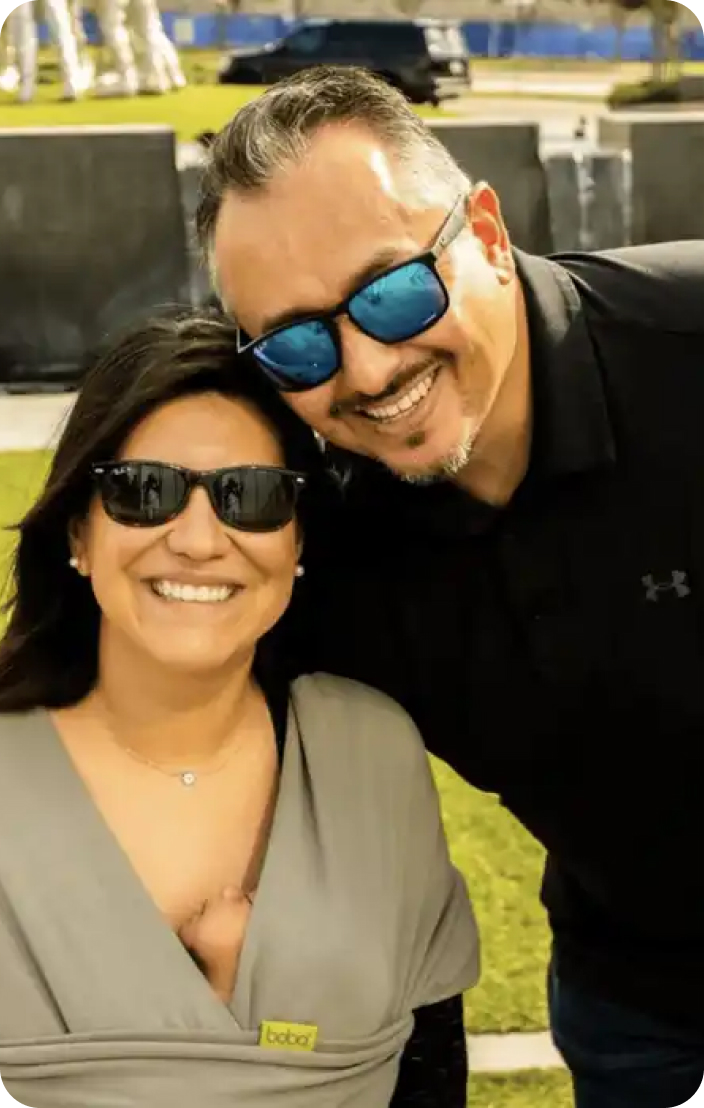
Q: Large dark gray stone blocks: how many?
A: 3